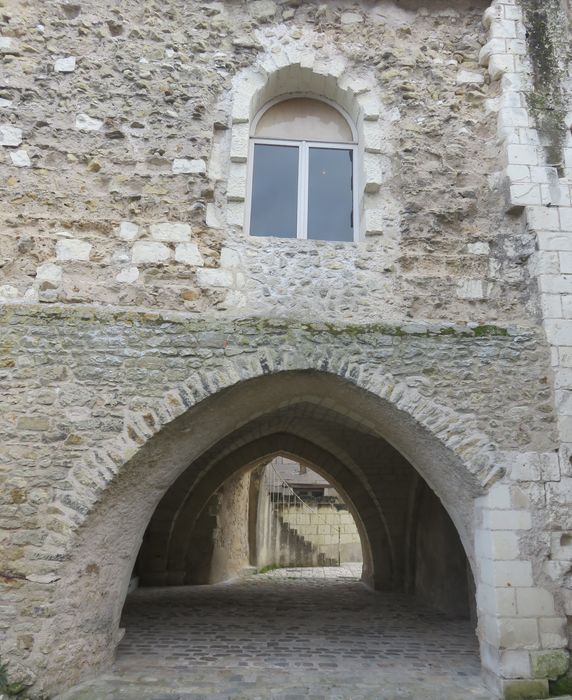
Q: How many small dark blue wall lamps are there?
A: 0